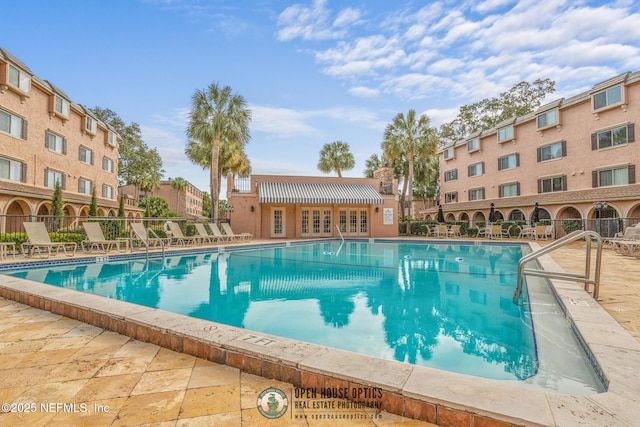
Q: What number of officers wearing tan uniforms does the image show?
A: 0